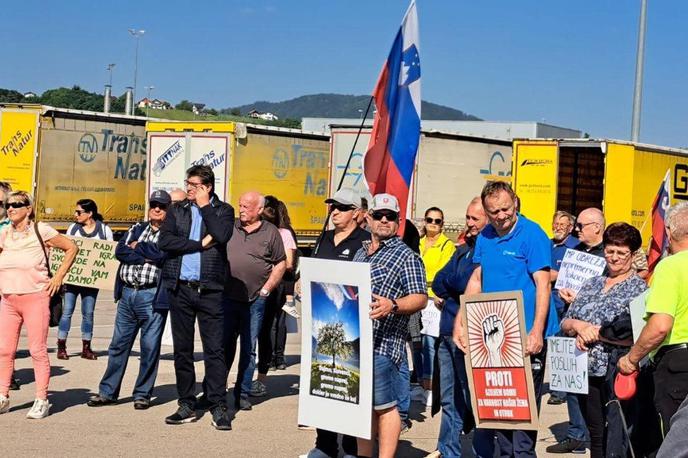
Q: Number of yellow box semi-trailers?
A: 3